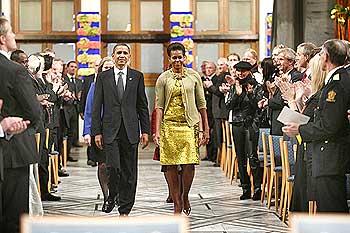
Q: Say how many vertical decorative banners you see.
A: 3